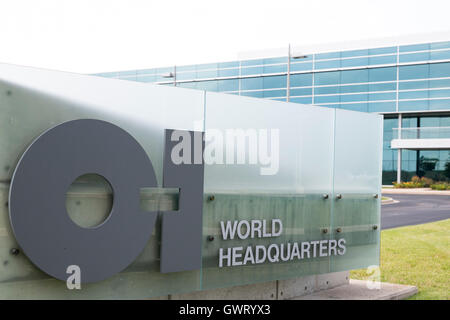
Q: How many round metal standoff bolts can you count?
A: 9